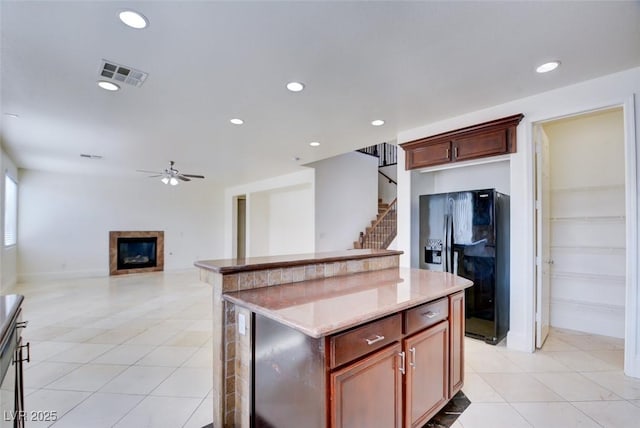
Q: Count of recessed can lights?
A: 7